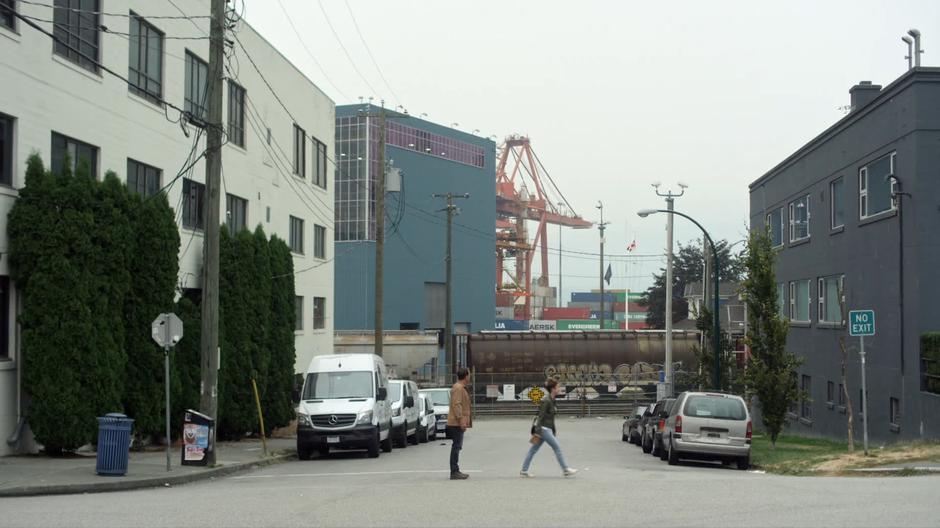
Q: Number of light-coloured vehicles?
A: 5